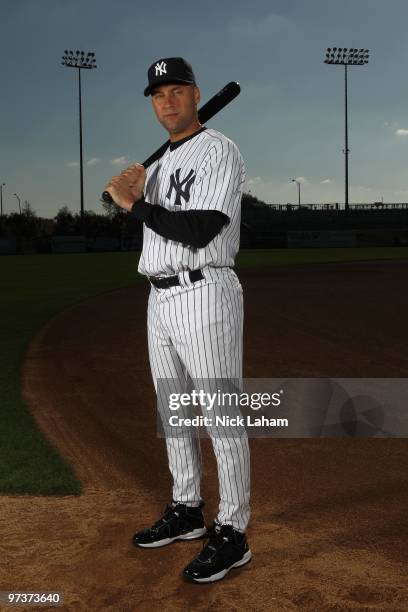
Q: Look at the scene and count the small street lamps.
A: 3